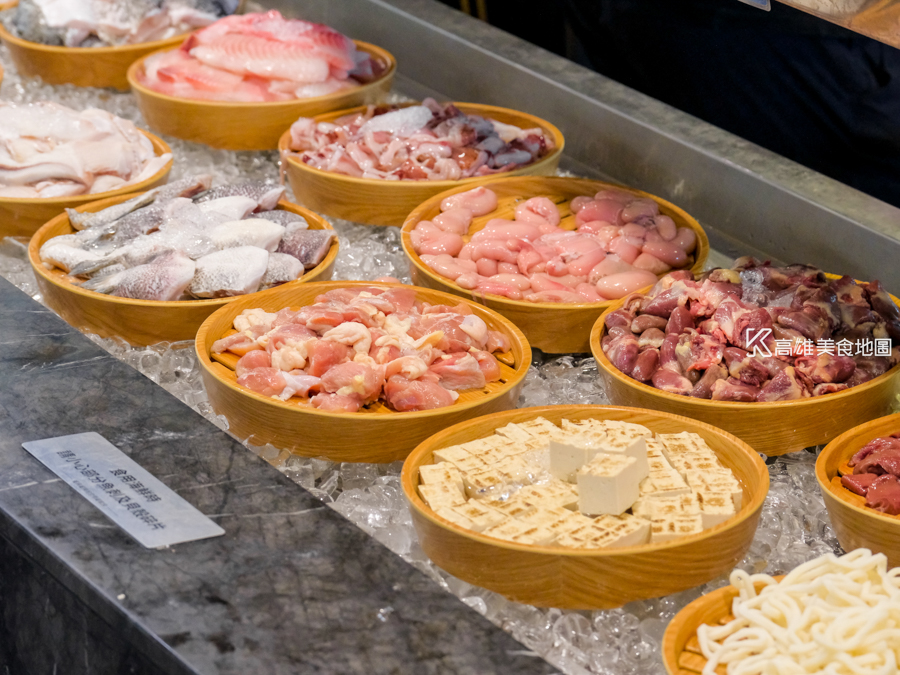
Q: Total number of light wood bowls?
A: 11